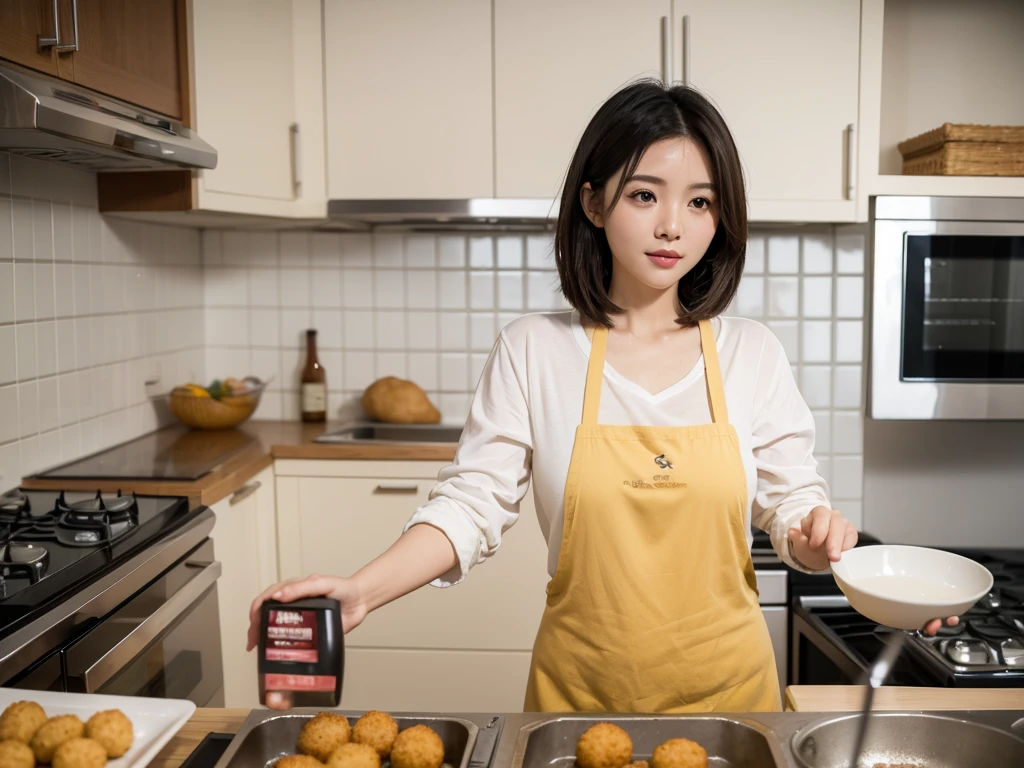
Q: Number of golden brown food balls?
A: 12